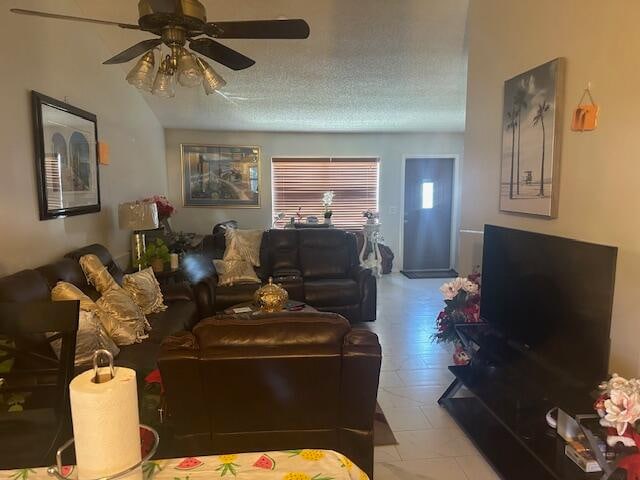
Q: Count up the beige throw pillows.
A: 7